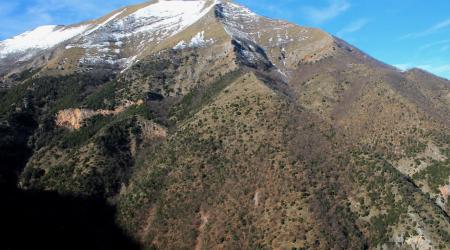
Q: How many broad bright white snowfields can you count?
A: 2